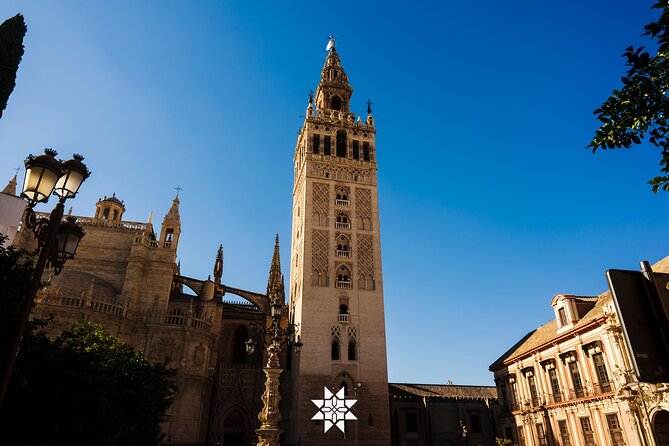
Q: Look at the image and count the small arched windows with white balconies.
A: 5